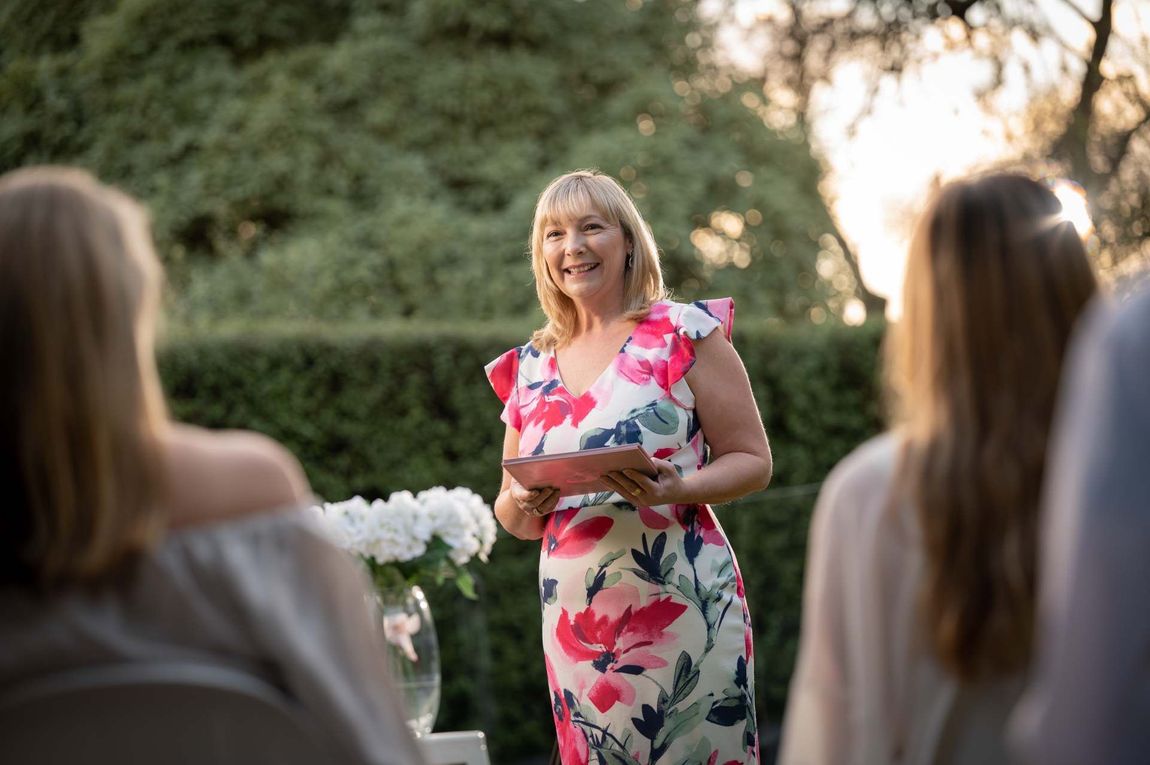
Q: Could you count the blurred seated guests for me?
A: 3